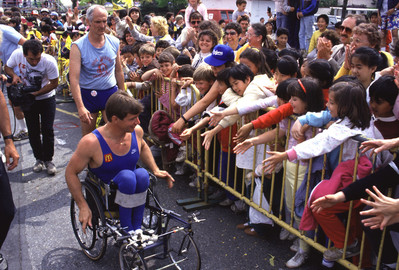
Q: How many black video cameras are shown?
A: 1